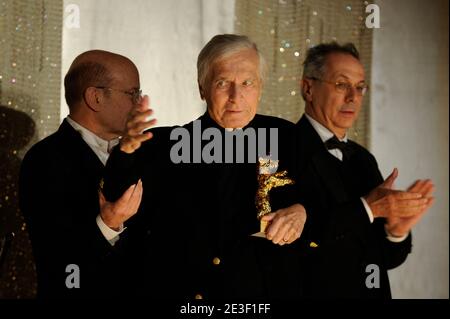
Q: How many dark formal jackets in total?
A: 3